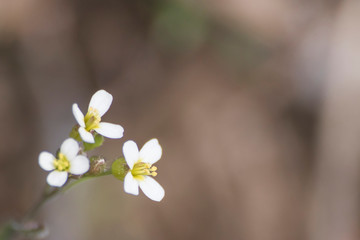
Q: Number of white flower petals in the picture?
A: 12